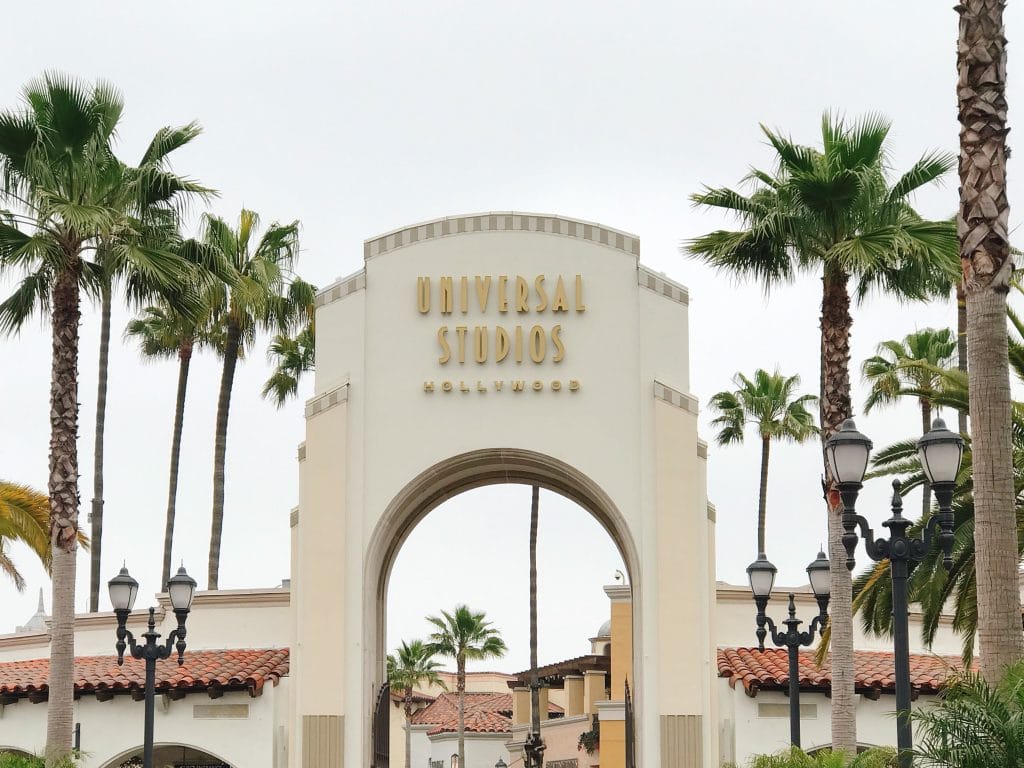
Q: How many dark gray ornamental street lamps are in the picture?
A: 3